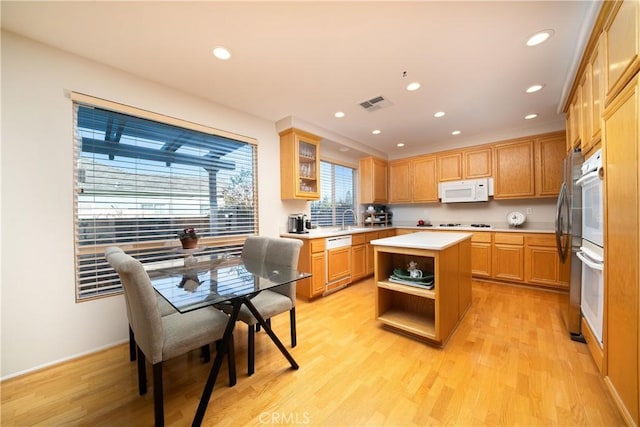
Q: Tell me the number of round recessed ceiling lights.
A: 10